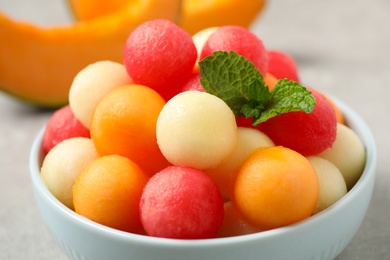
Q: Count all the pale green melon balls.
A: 7